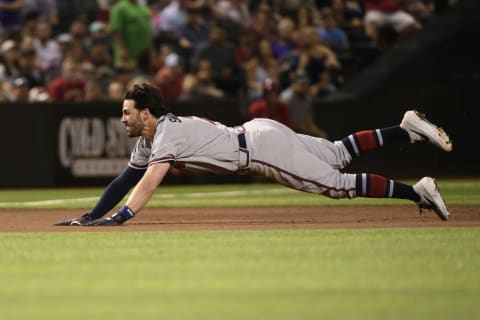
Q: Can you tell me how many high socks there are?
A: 2